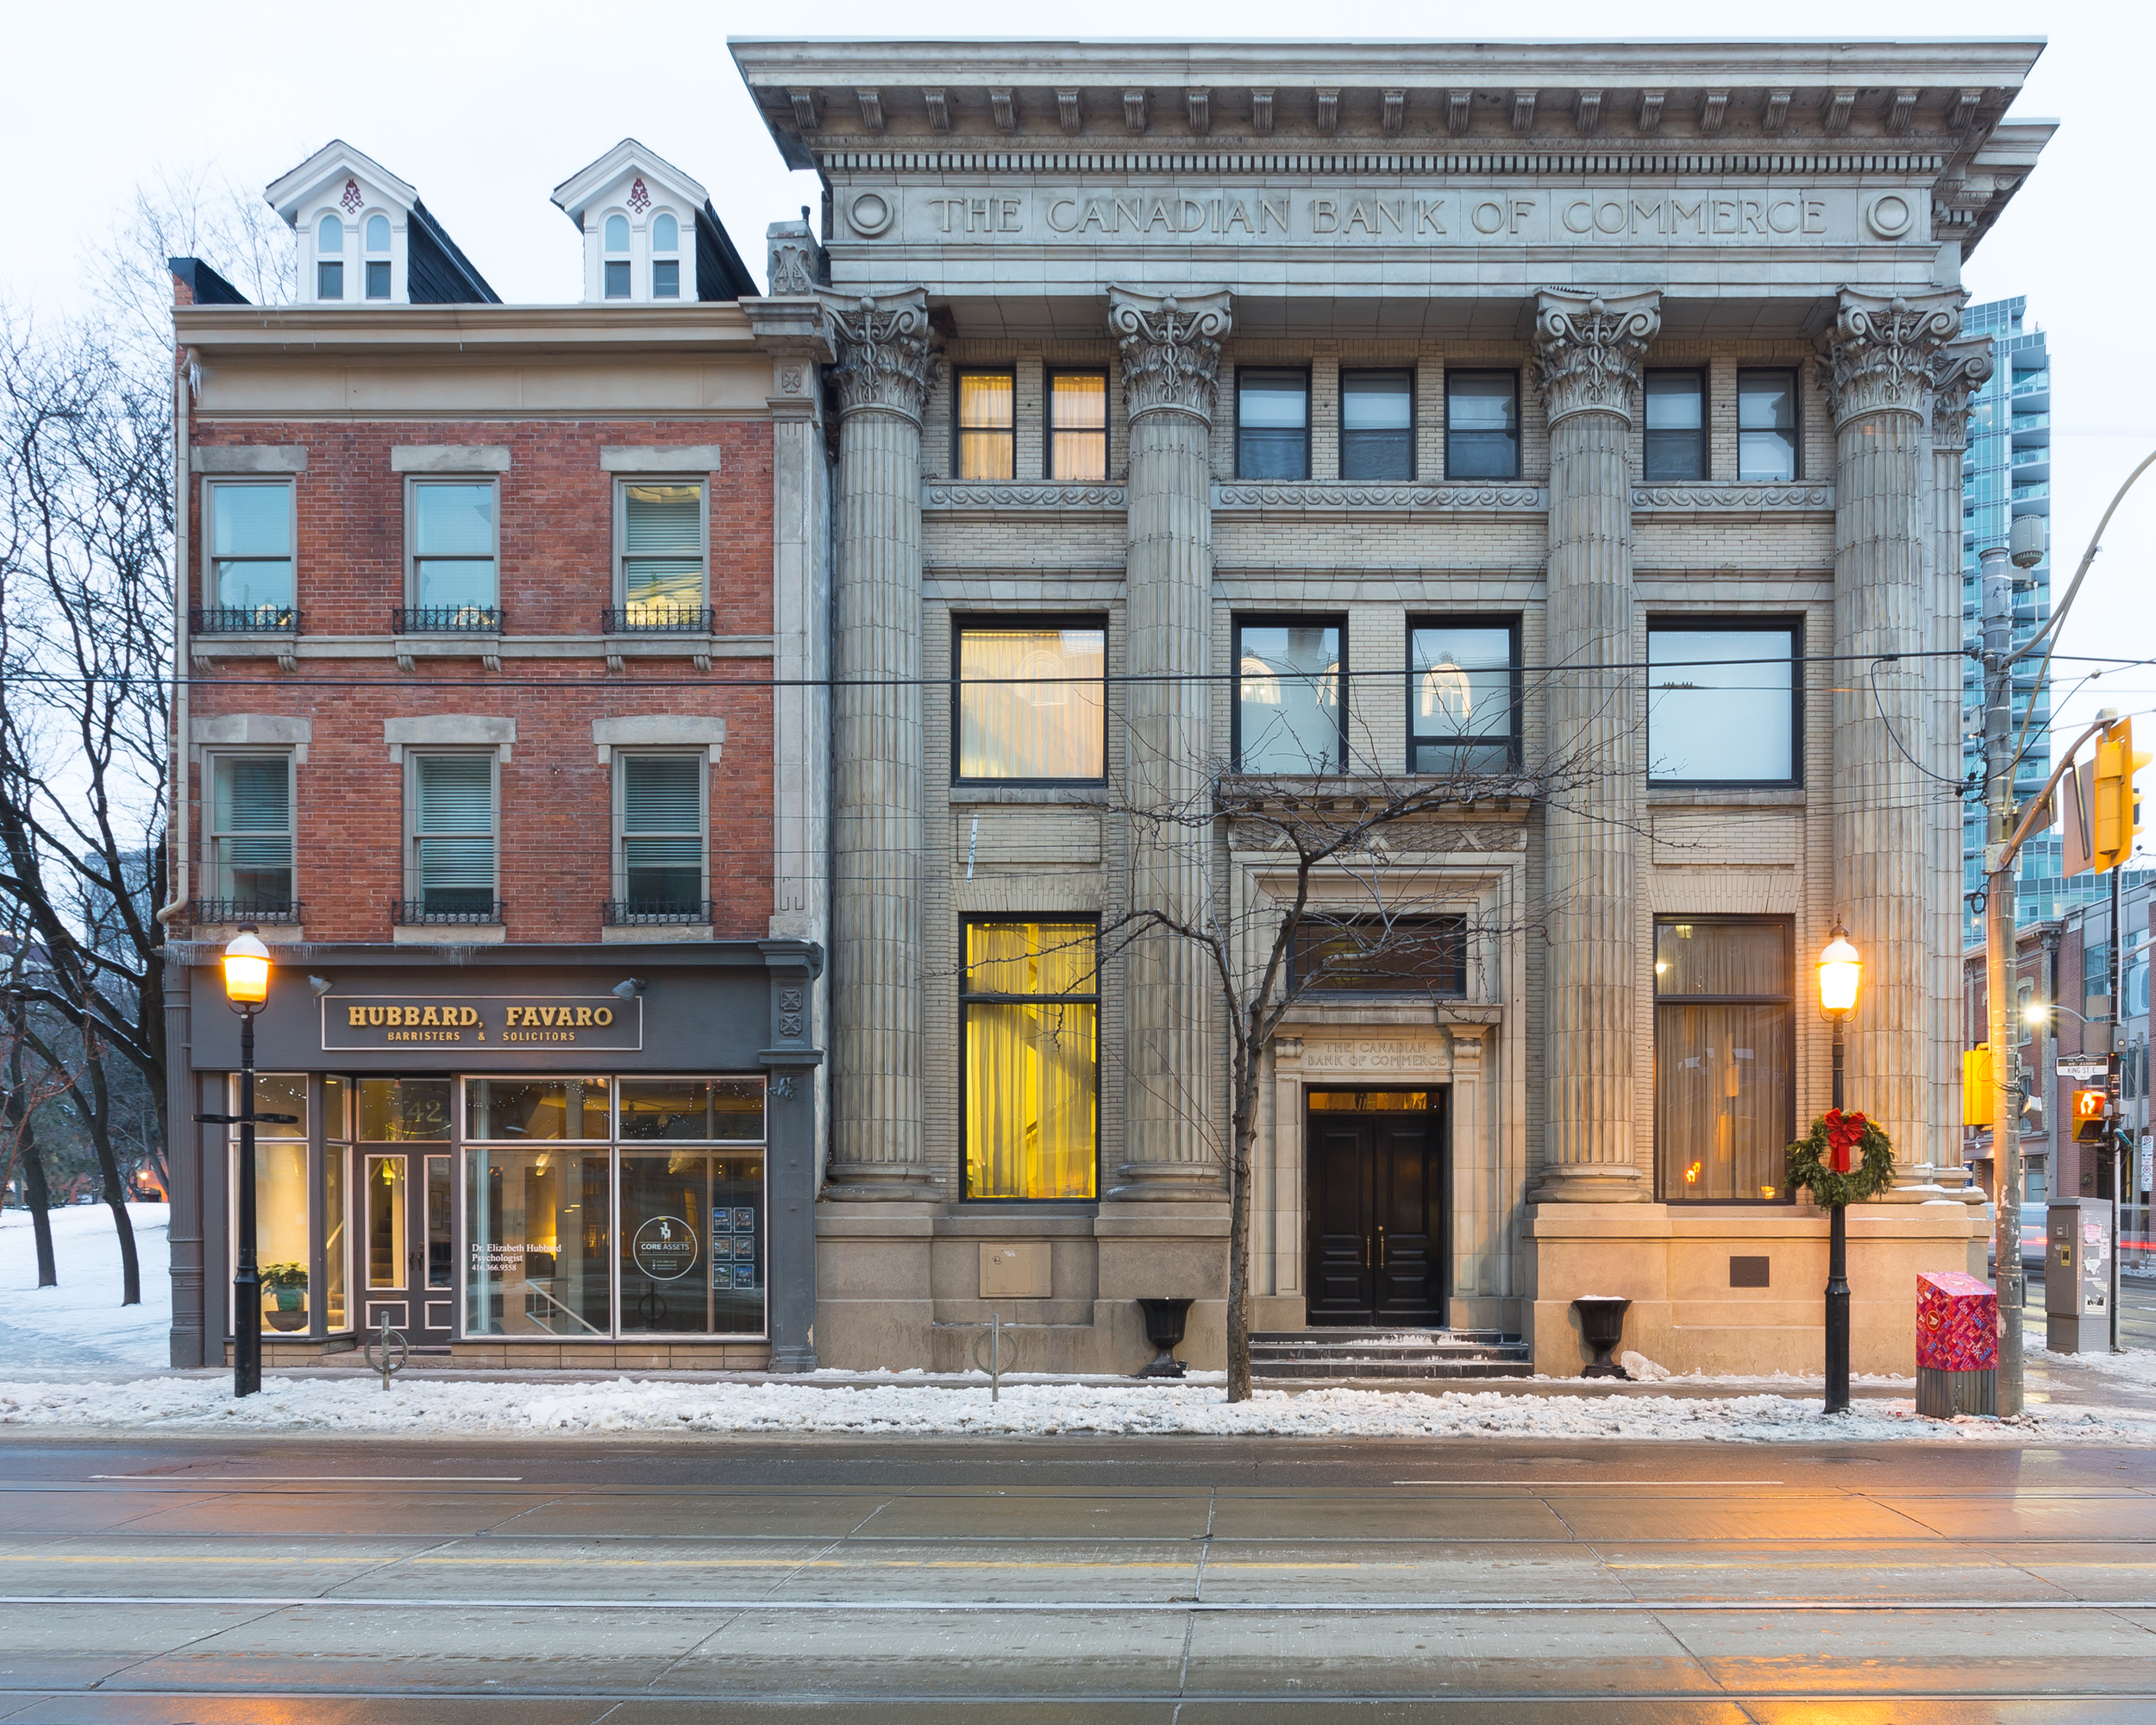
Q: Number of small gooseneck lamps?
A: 2